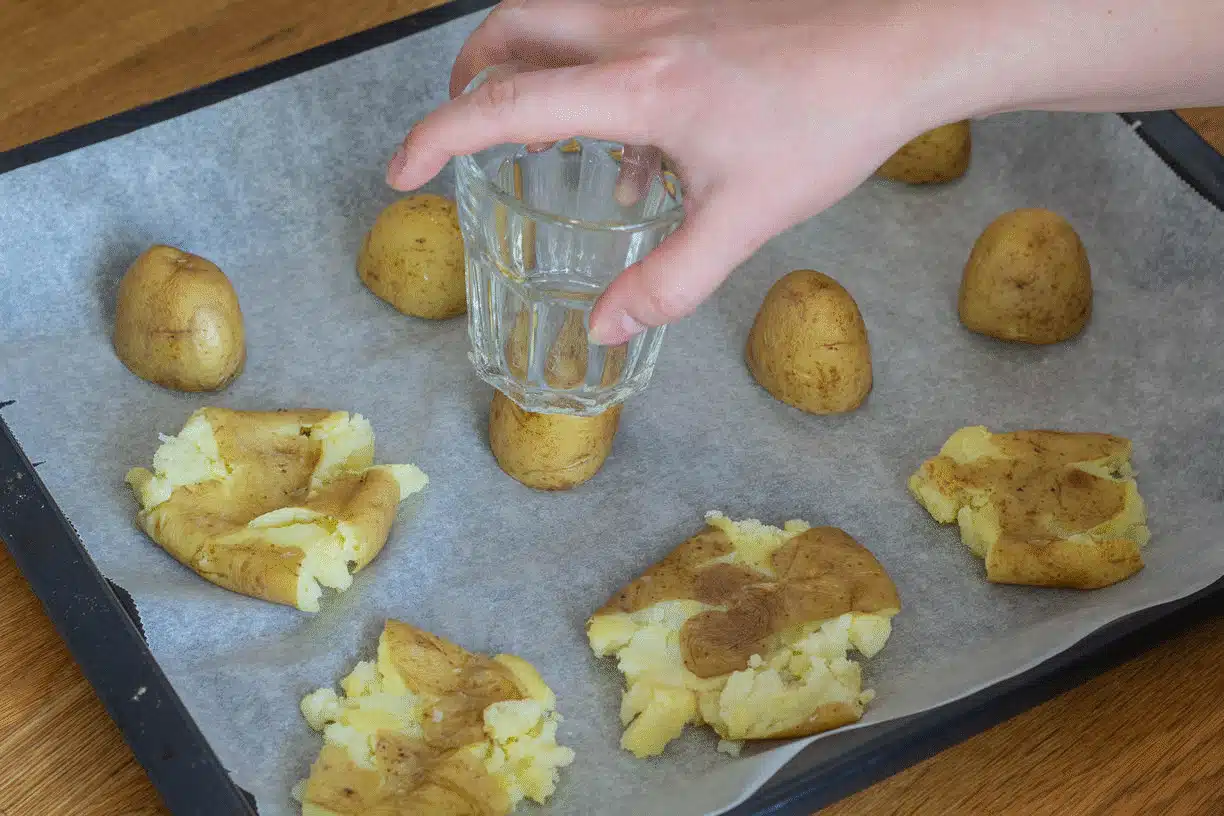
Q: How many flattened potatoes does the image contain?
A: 4